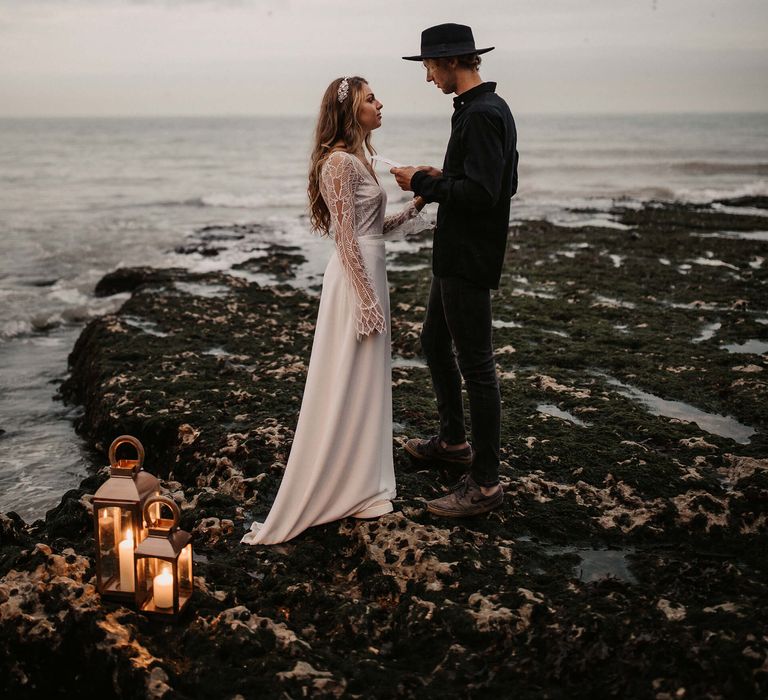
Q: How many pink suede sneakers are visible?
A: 0